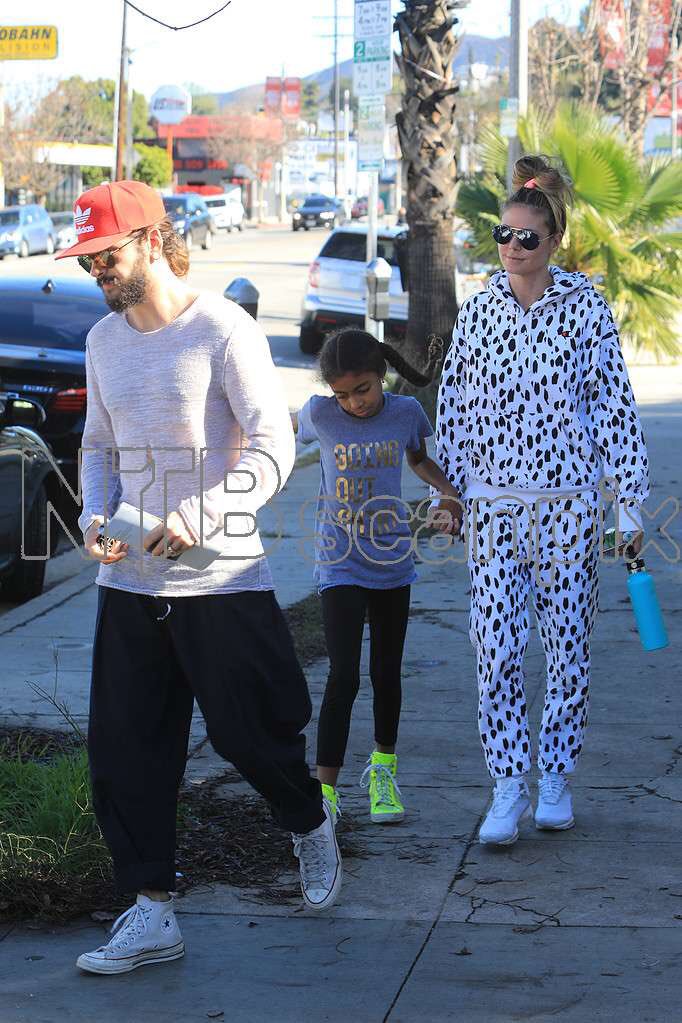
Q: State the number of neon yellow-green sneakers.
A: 2